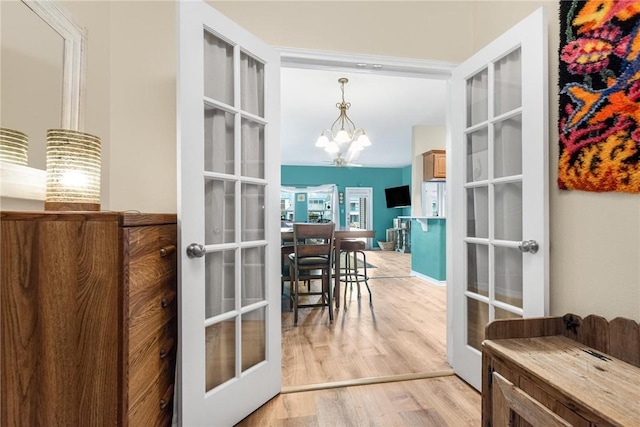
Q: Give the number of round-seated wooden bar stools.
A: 1